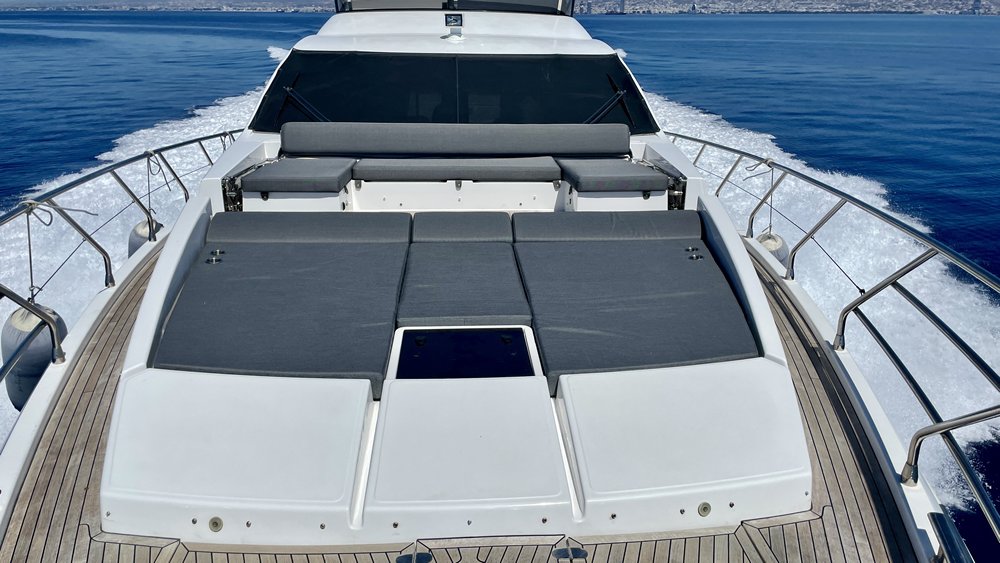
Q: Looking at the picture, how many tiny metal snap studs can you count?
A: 11